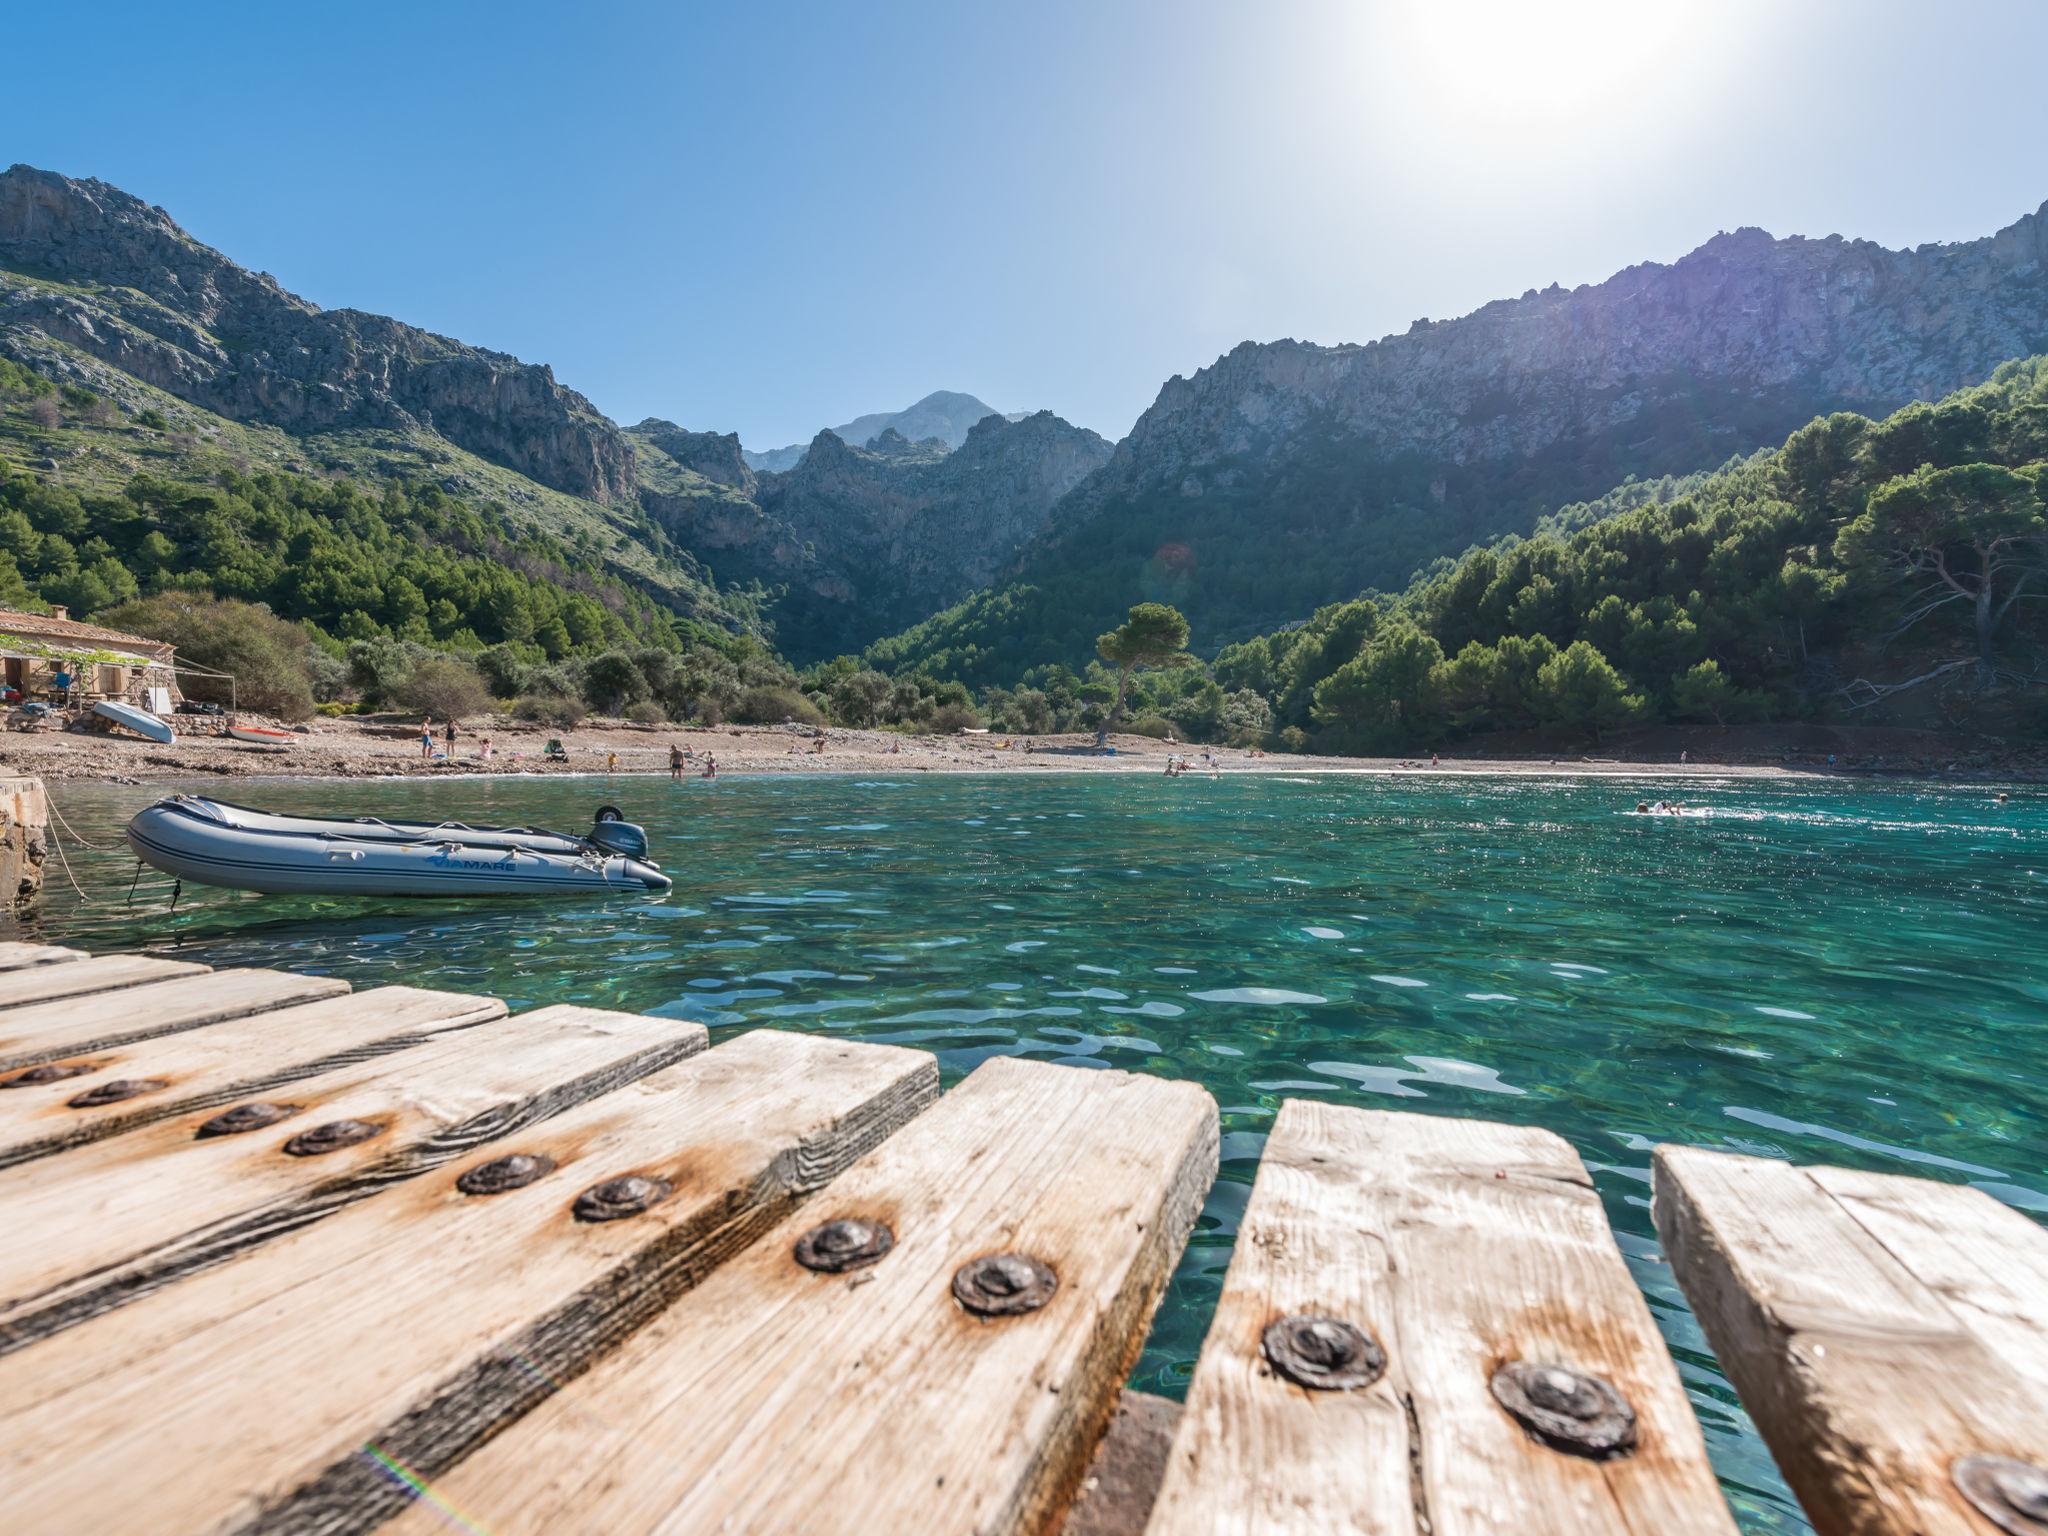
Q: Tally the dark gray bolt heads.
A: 11